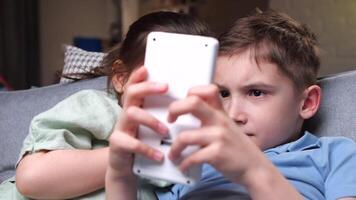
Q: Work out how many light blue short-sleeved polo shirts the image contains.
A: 1